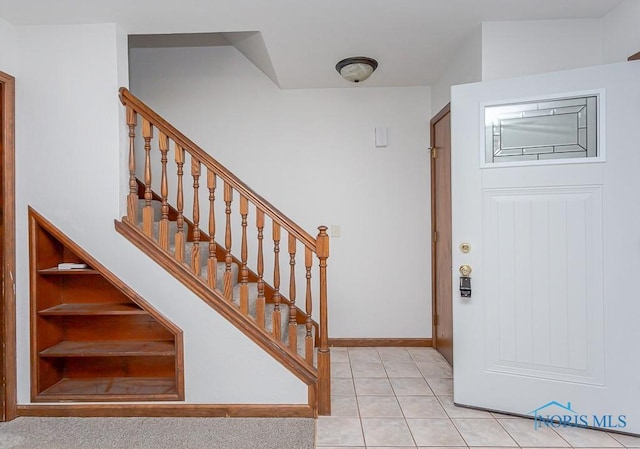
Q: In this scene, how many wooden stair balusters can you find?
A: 12